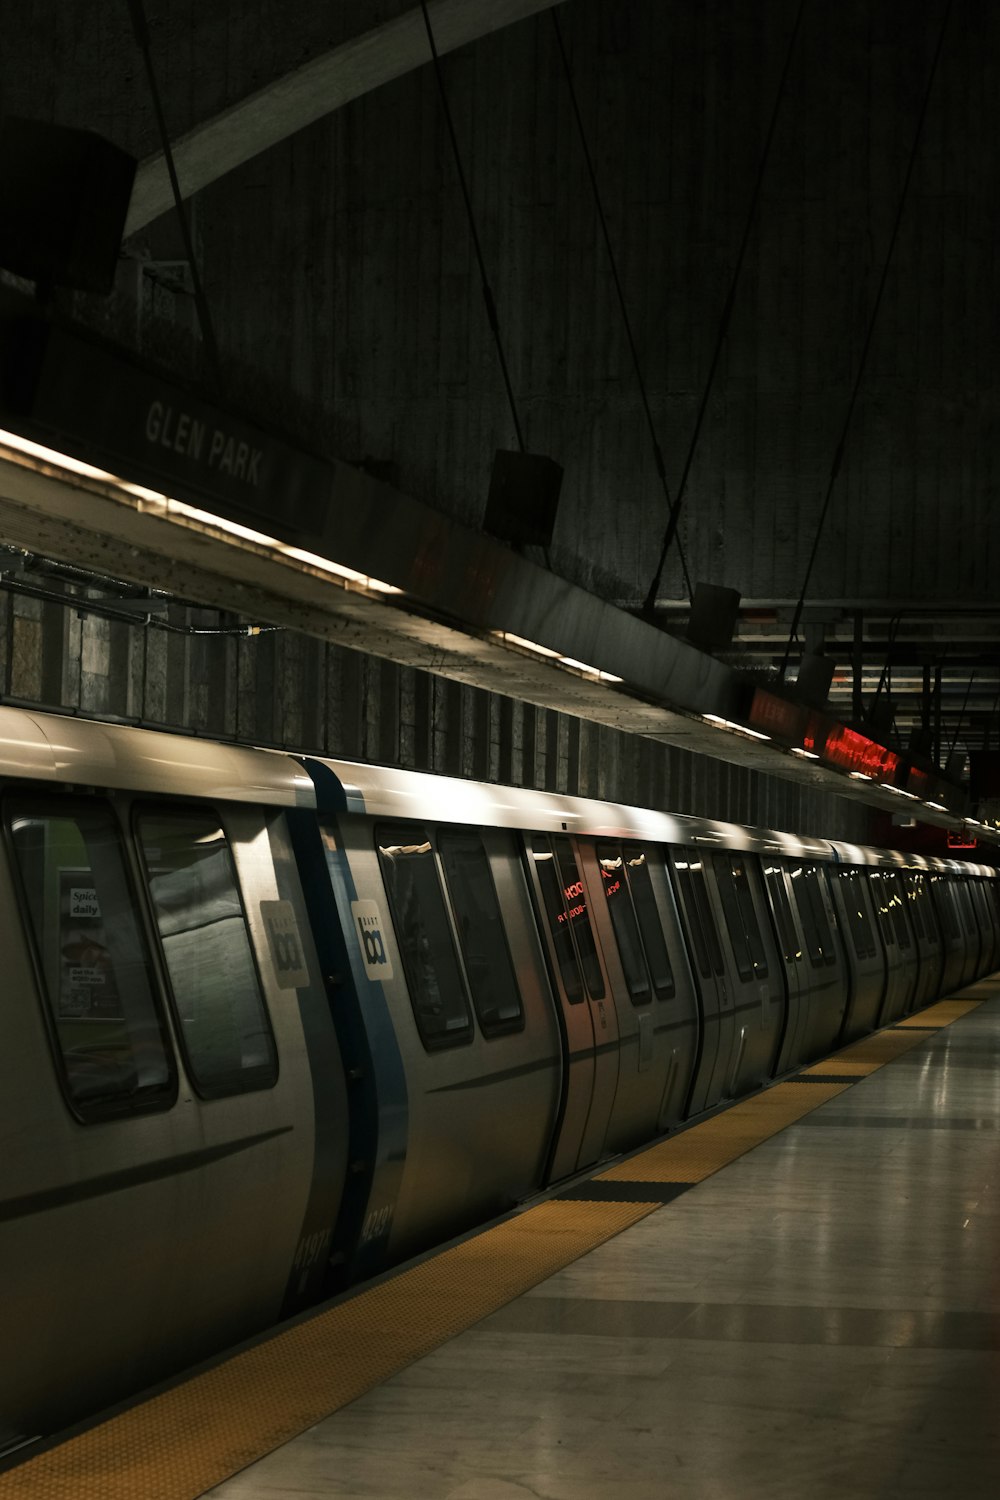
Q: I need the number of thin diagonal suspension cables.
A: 5